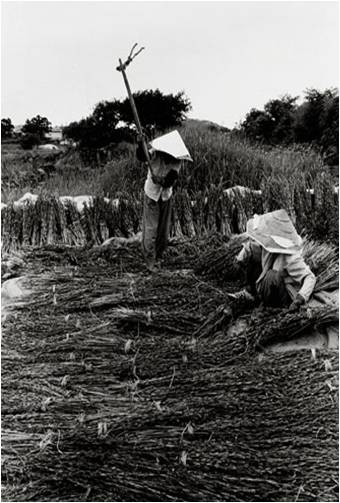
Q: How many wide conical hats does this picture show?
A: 2